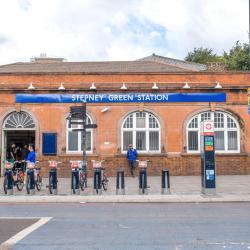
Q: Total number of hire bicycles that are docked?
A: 6